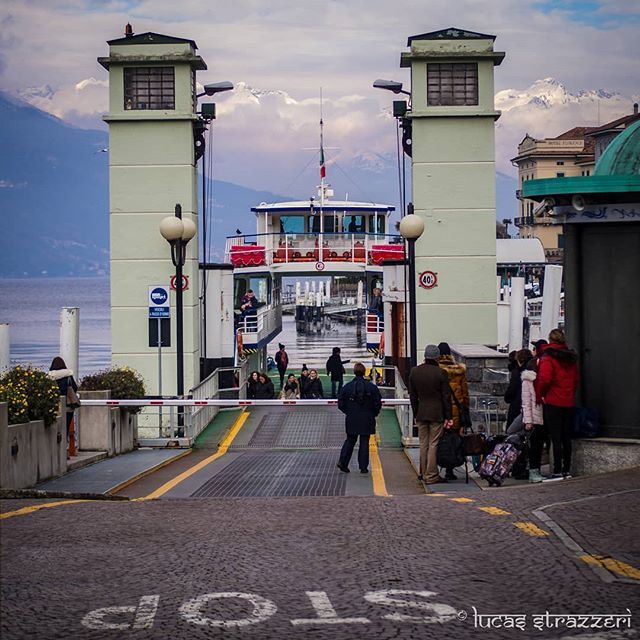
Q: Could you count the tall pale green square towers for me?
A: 2